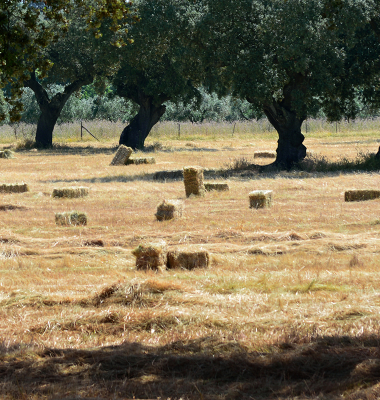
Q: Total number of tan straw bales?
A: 14